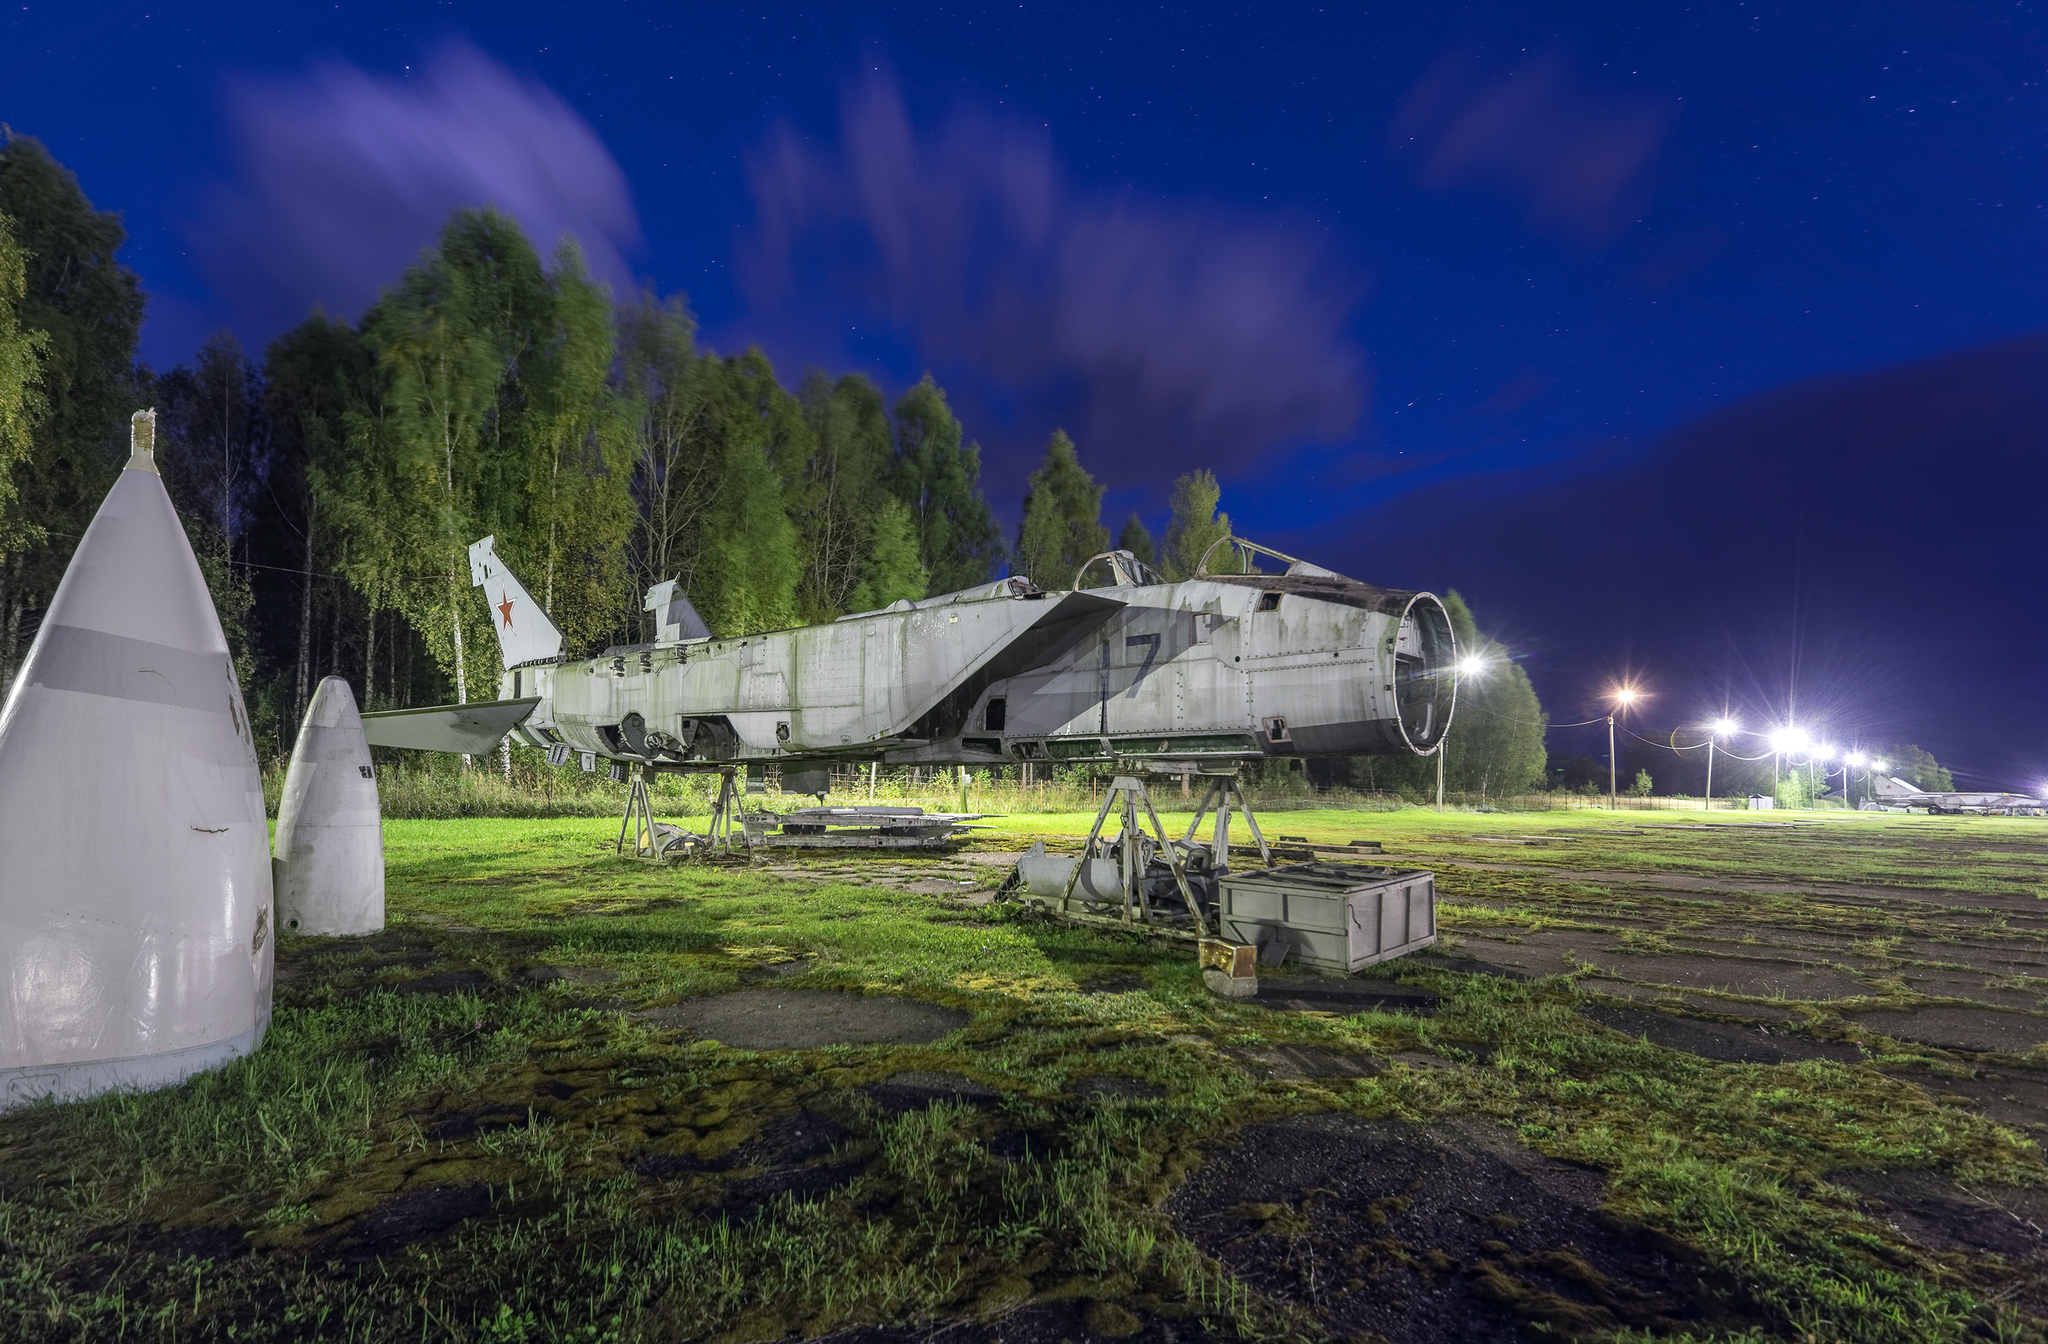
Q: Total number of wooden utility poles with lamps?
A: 7